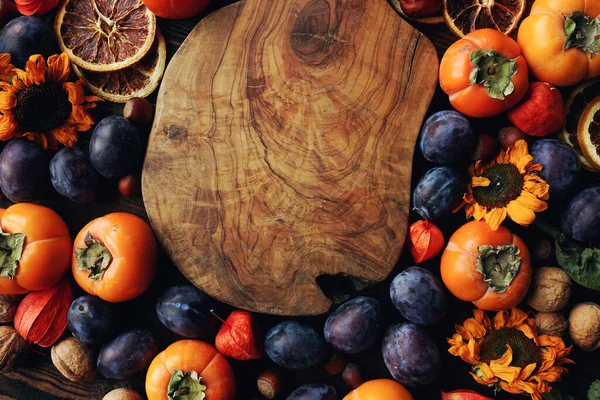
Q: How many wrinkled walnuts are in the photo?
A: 7